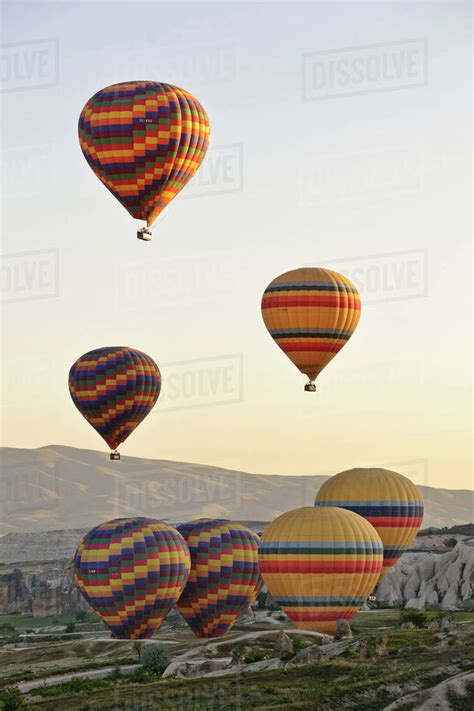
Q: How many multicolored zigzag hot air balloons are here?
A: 4